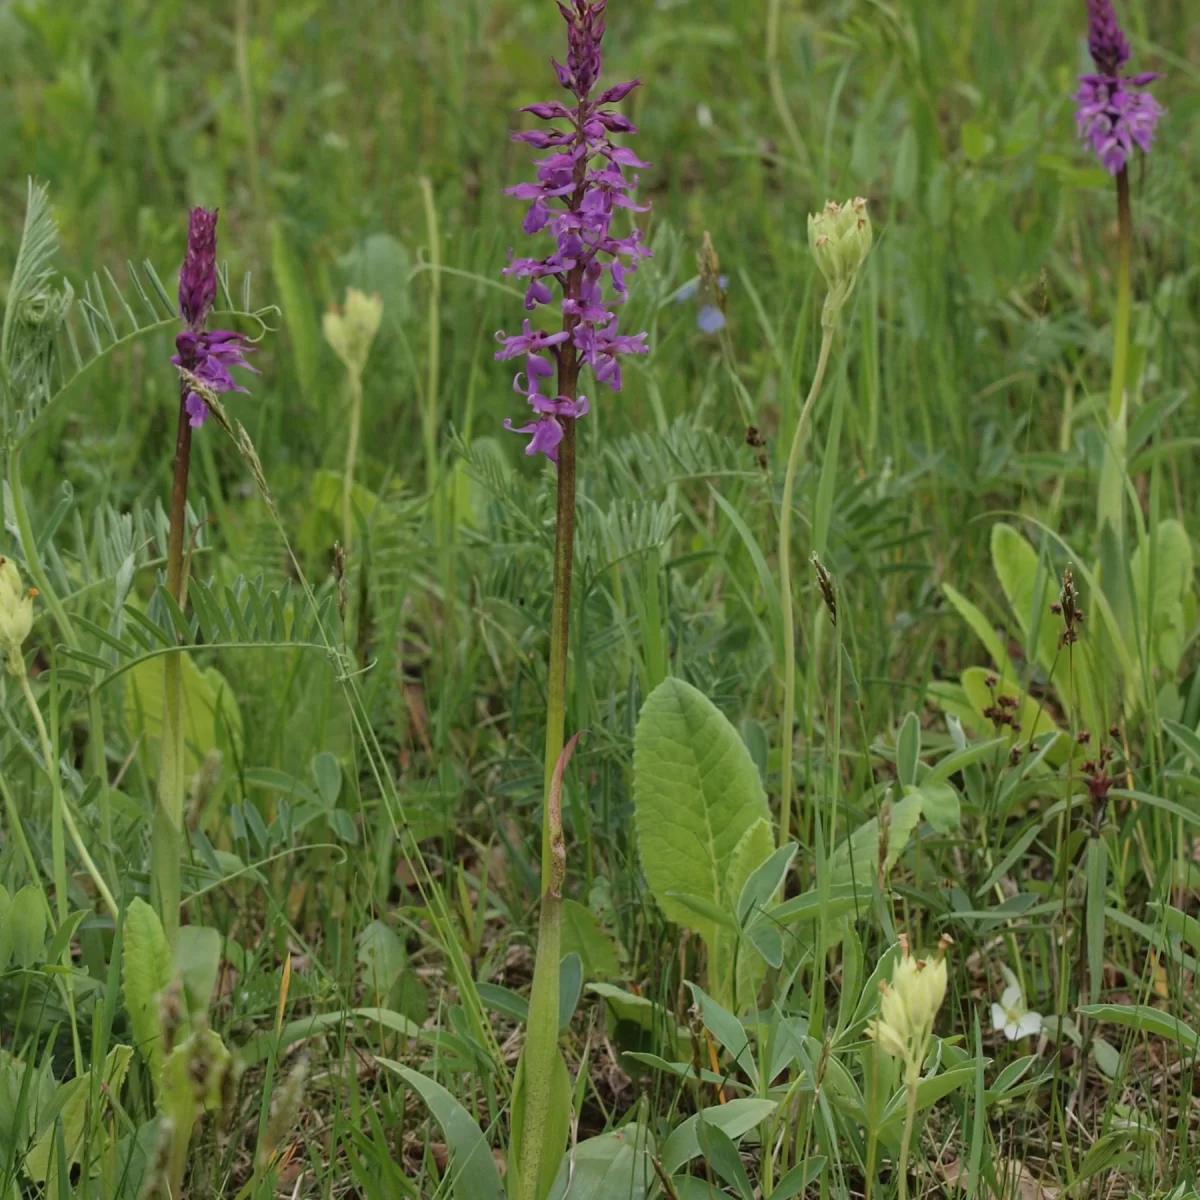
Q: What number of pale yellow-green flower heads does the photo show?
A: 4